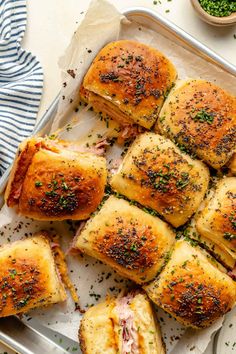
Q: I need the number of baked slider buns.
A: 9